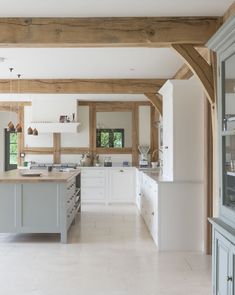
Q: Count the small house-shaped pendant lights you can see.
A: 4